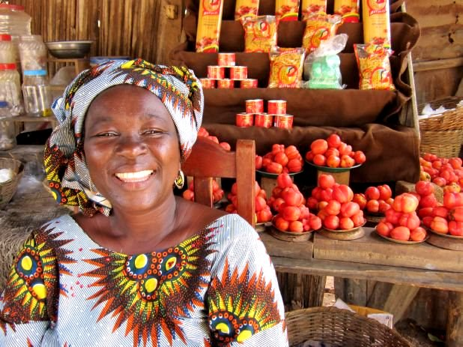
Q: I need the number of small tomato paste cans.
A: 11